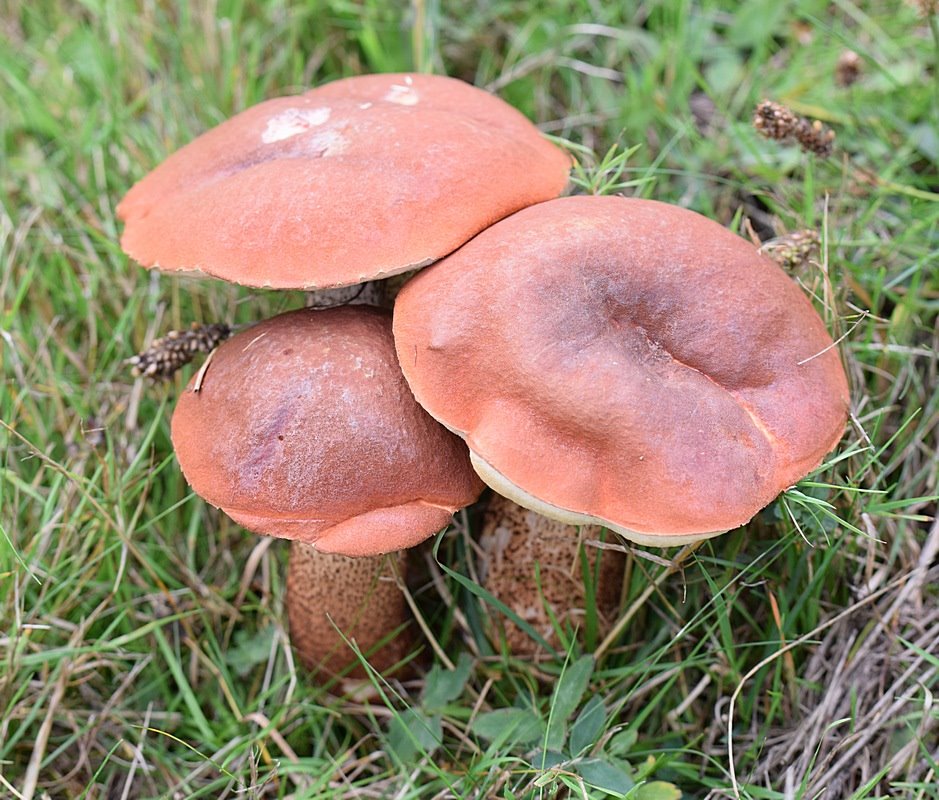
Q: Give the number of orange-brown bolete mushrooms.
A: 3